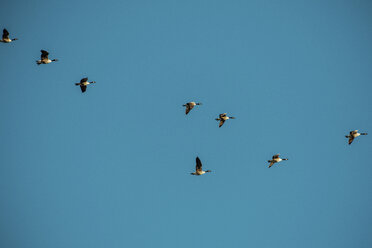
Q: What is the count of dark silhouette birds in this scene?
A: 8